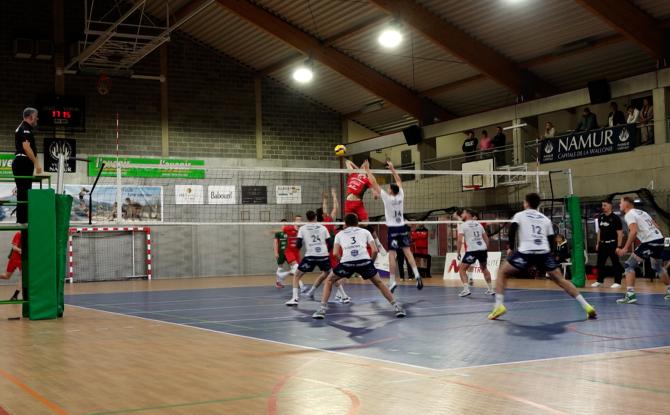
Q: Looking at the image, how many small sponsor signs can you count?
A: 4